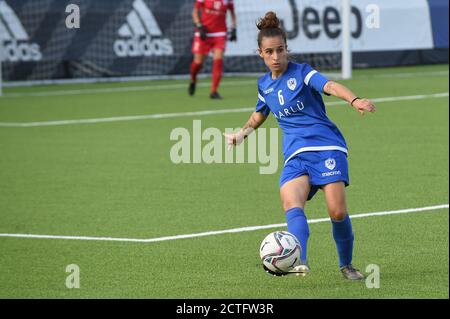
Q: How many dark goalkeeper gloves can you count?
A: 2